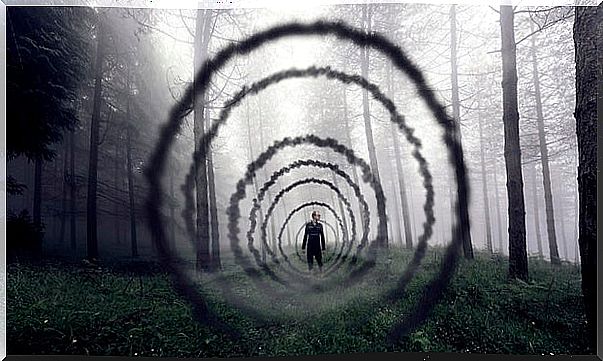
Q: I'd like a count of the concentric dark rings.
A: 7